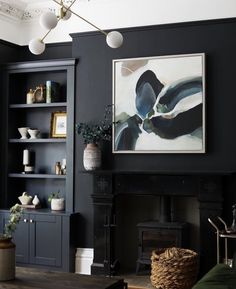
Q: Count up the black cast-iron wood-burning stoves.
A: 1